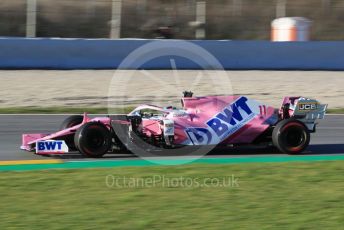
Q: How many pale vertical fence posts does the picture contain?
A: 4